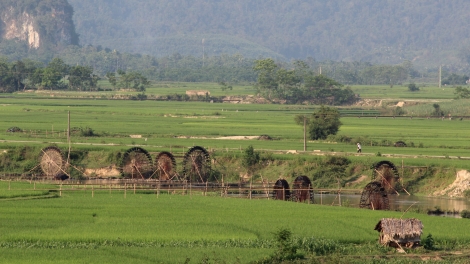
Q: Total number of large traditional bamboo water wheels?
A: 8